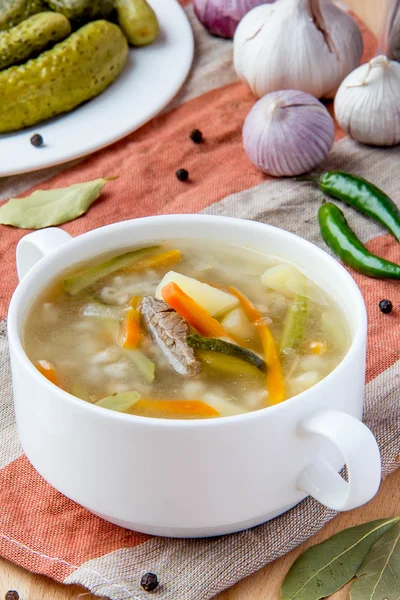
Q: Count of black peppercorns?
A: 6